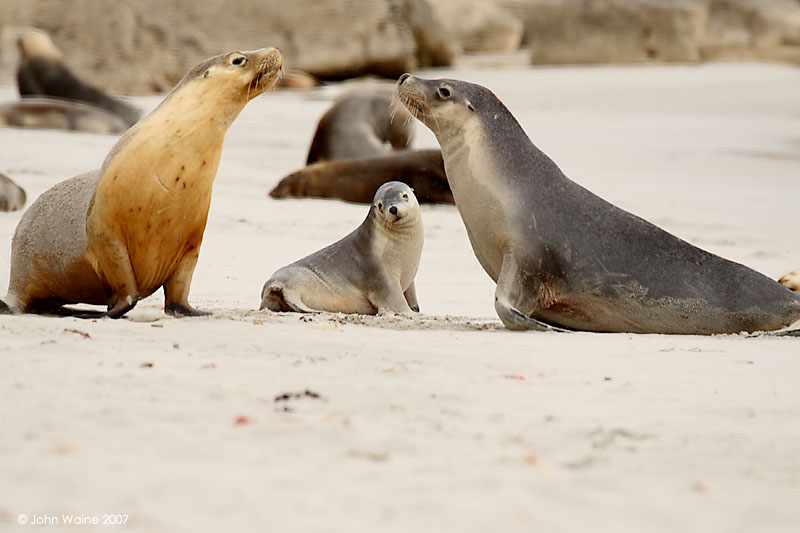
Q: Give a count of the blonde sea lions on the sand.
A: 1